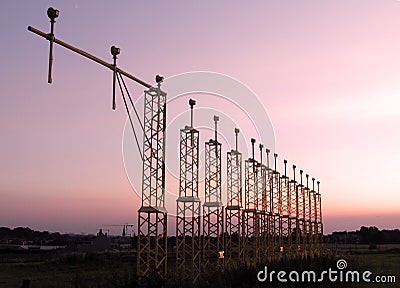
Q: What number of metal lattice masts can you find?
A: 14